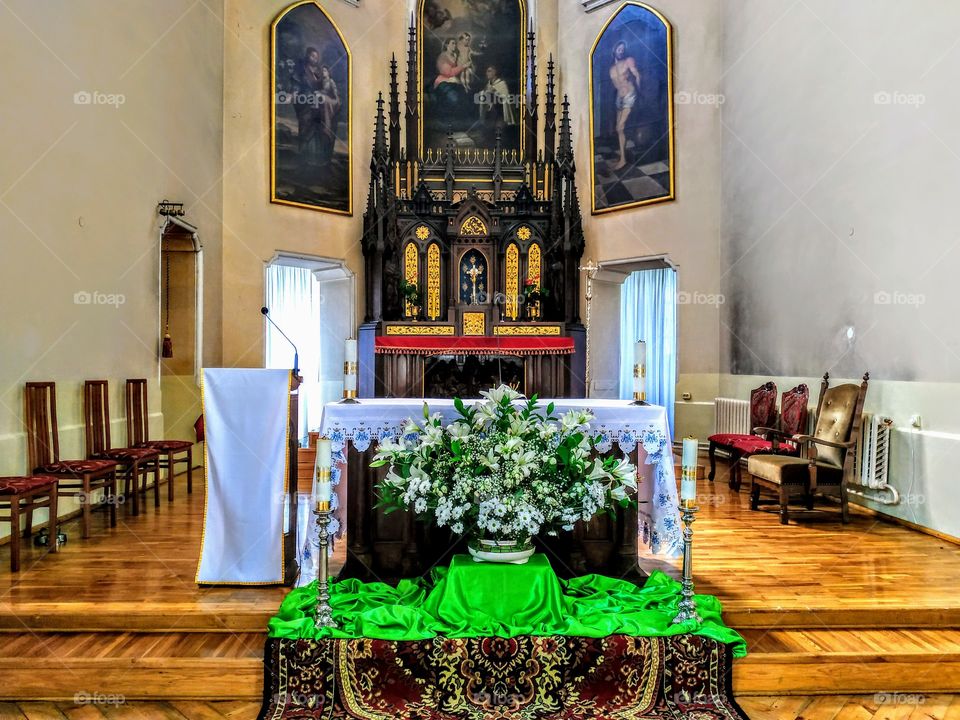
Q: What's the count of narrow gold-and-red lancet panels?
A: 4